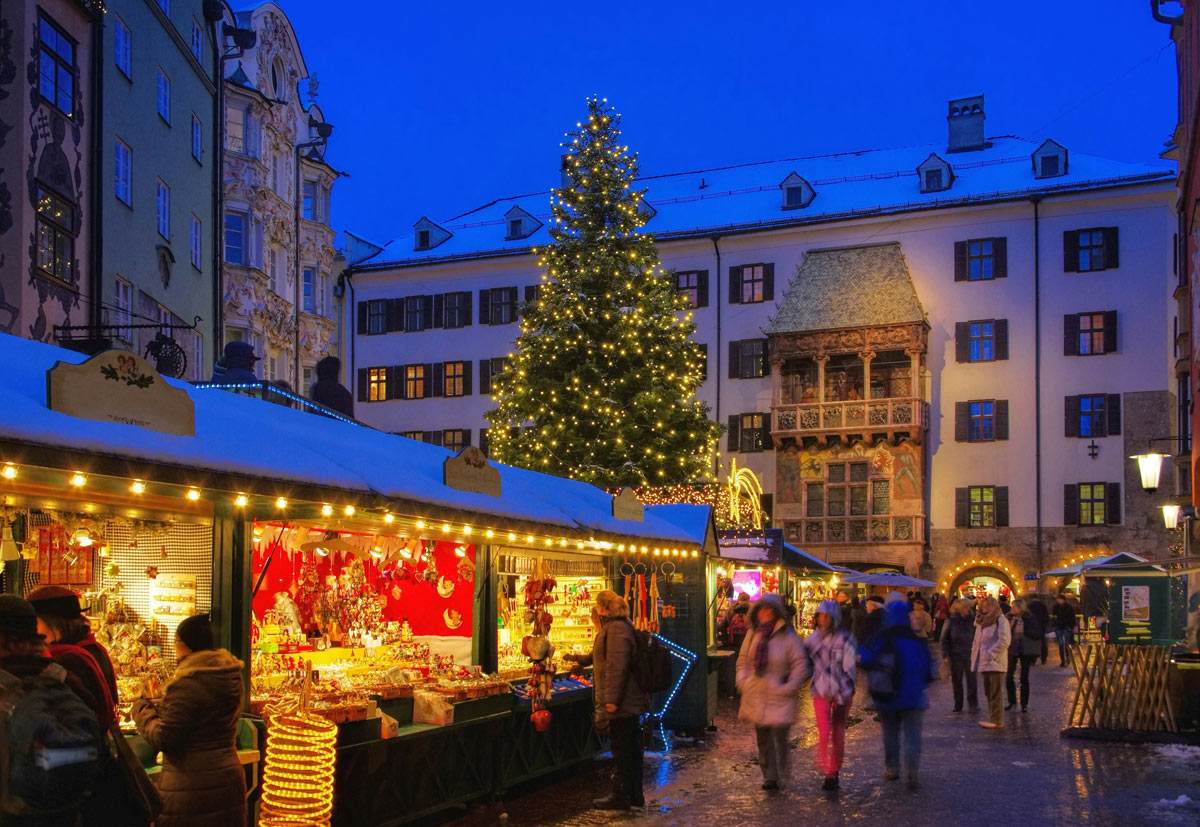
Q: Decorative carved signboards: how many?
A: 3